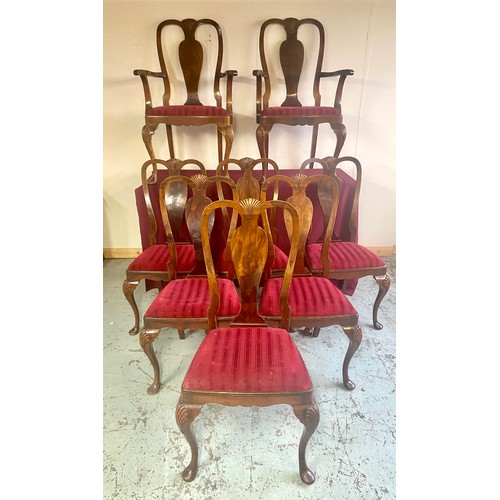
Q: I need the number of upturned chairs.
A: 0